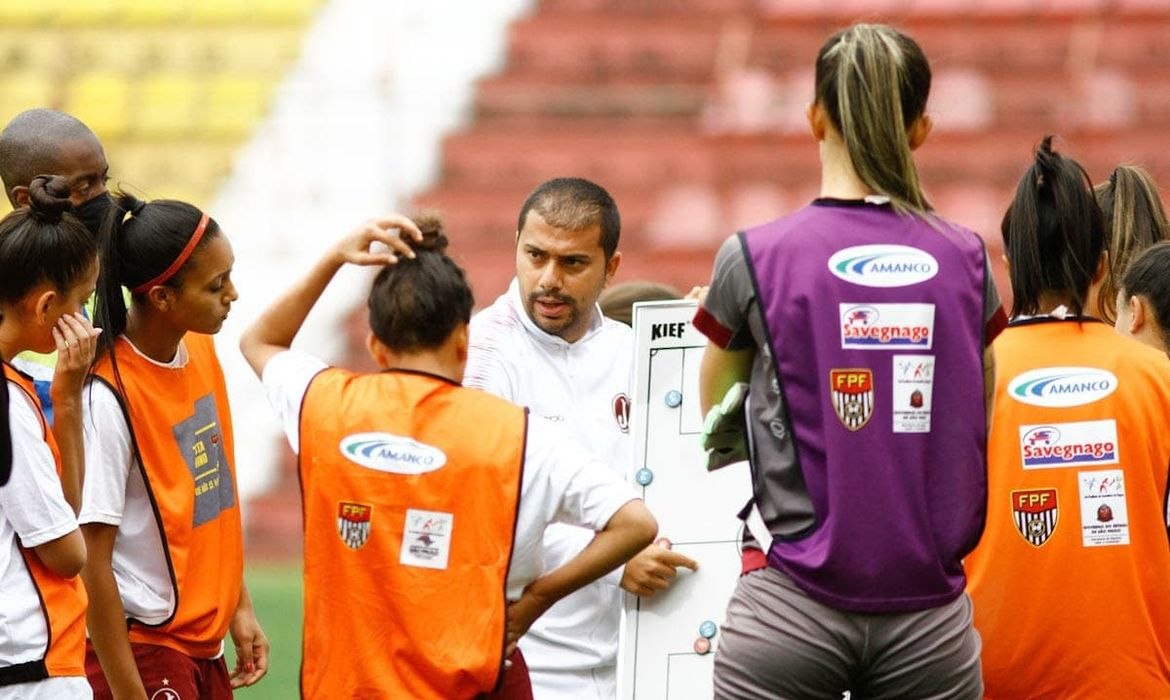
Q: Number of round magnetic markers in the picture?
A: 5